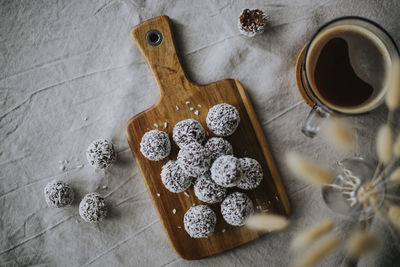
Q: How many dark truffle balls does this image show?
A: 15